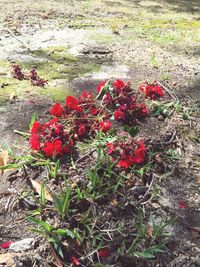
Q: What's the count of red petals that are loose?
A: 4